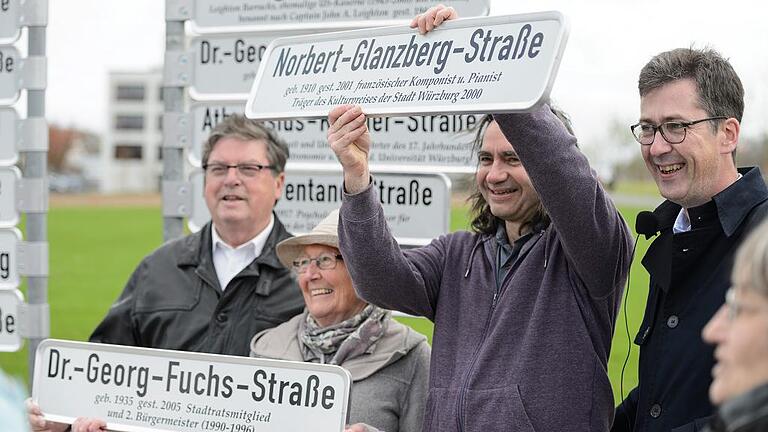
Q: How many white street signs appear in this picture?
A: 12